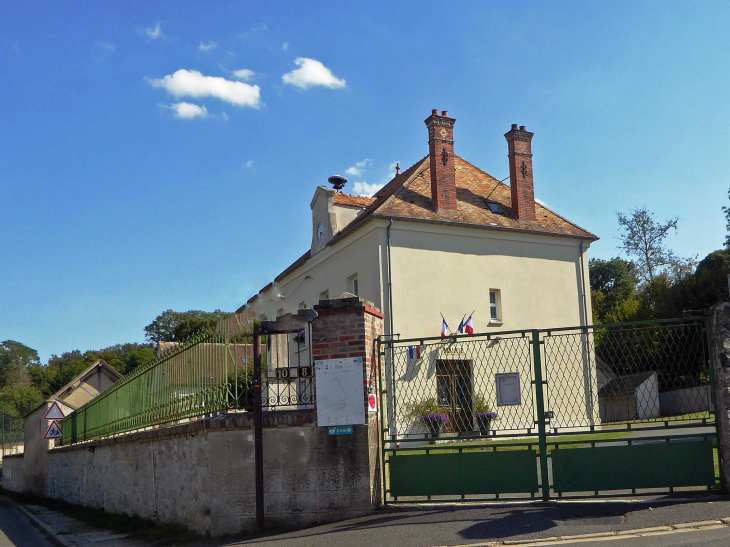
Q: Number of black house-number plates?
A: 2